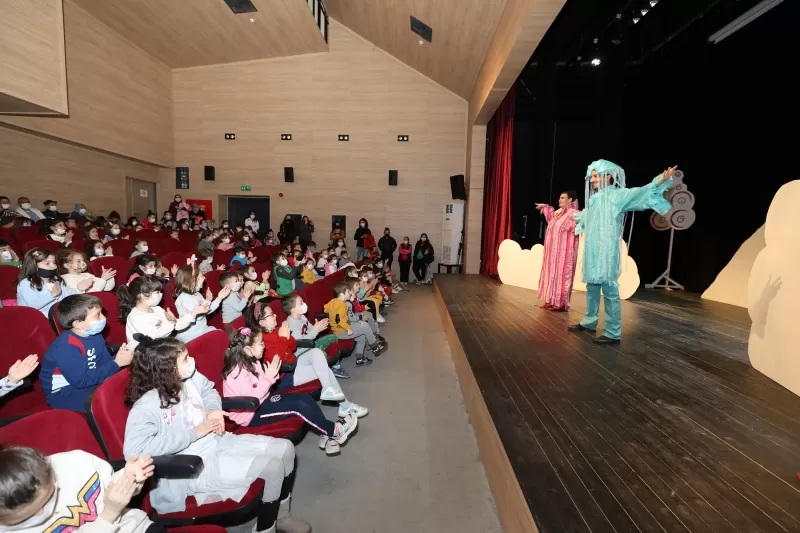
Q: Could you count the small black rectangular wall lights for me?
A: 4